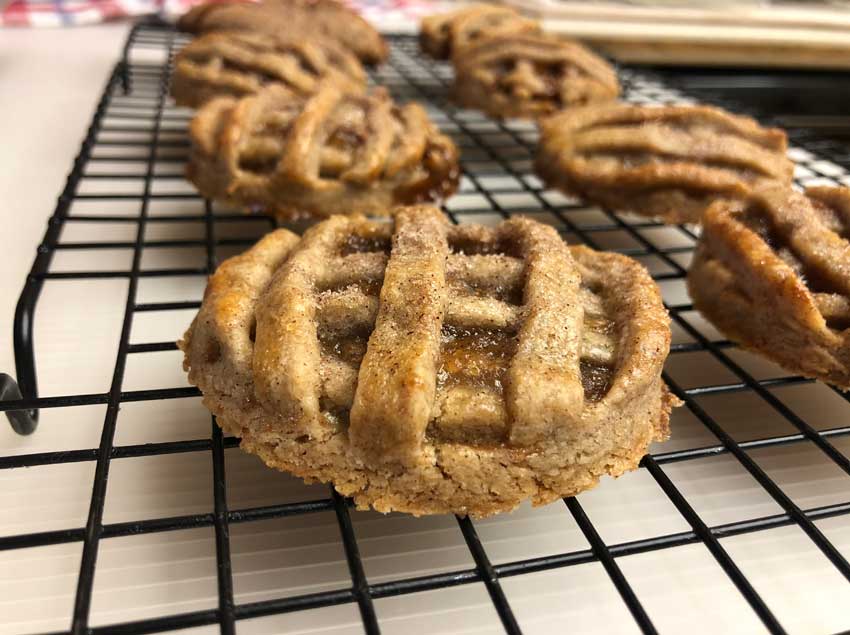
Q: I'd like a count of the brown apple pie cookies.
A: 8